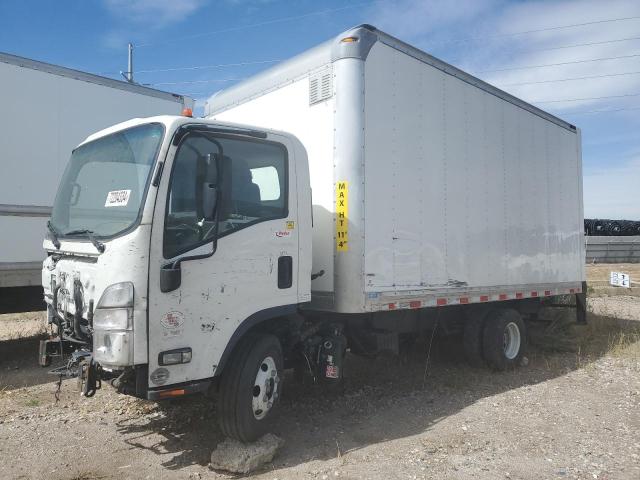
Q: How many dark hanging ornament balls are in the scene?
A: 0